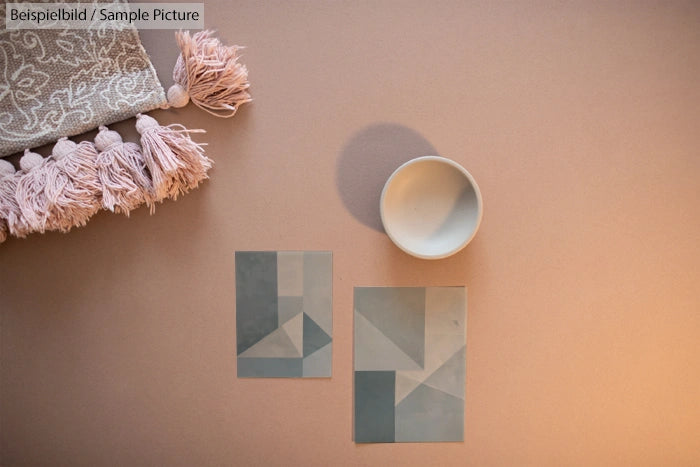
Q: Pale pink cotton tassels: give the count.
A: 6